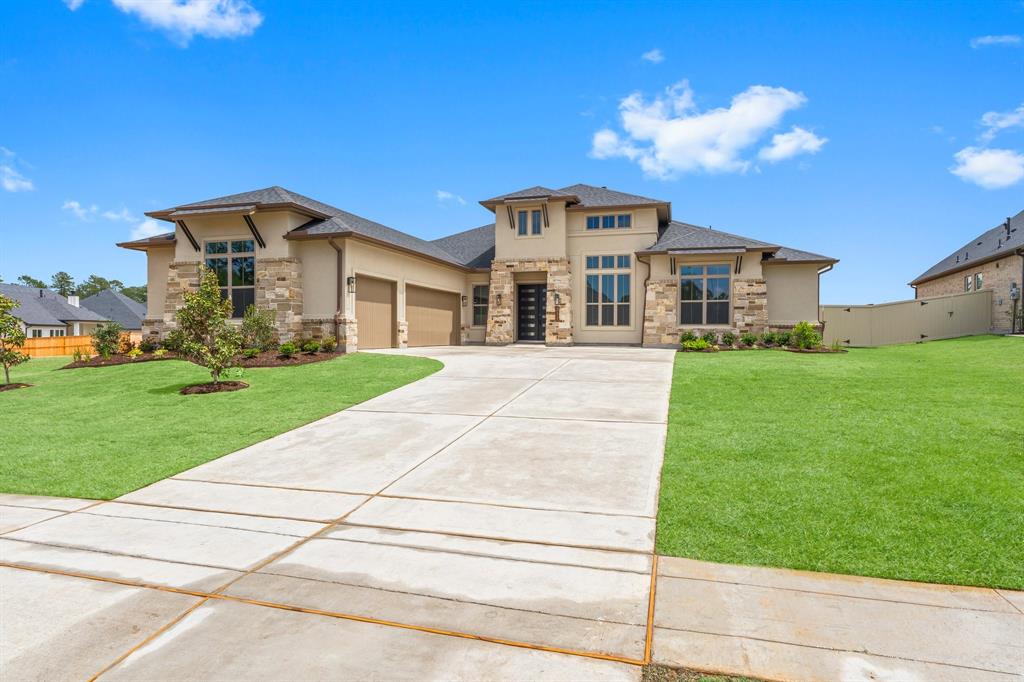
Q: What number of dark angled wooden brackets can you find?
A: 6